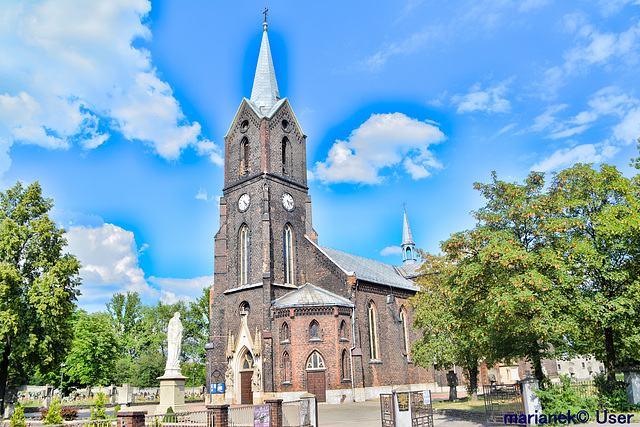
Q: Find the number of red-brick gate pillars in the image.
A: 3